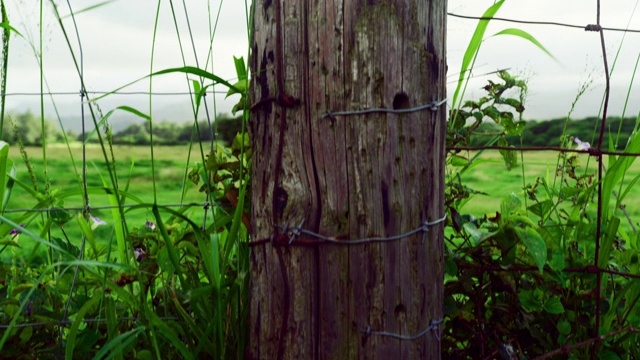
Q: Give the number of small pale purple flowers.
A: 5